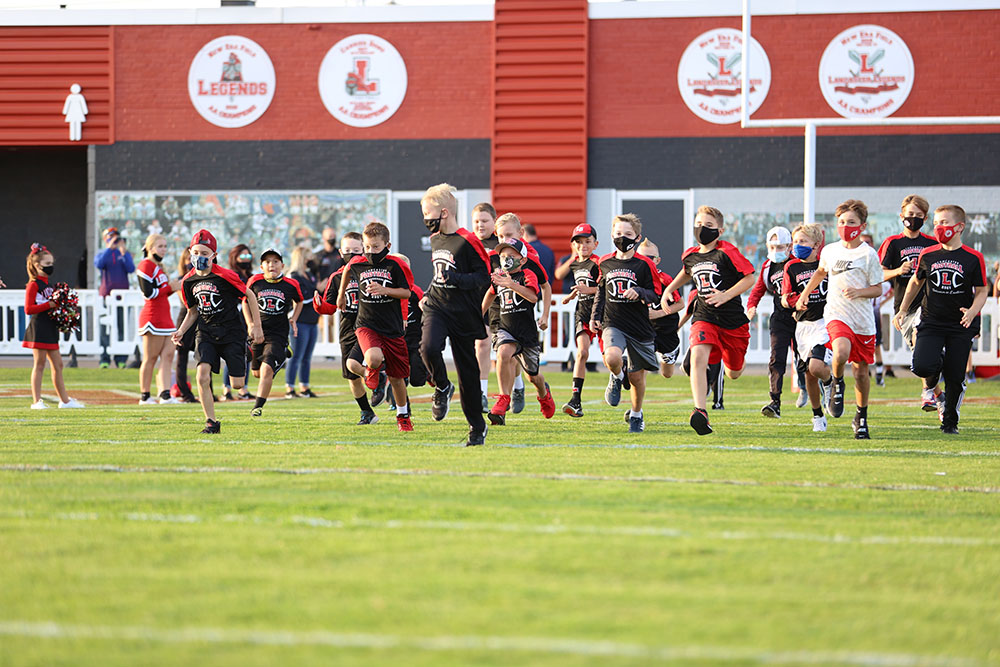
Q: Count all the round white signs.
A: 4